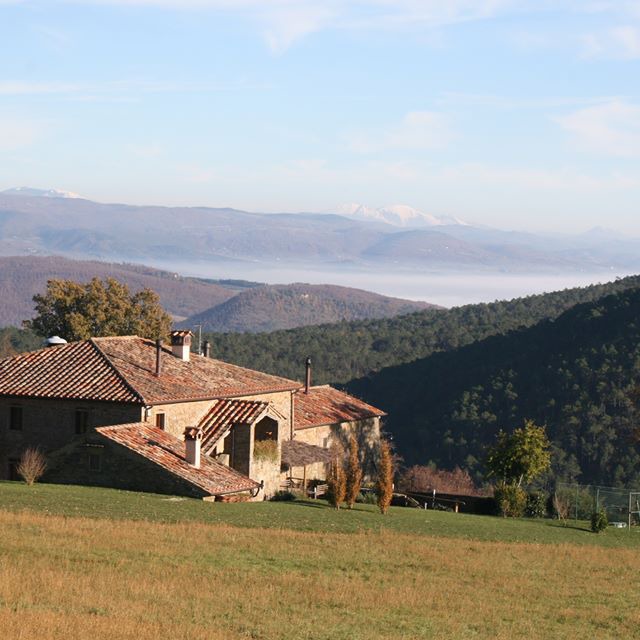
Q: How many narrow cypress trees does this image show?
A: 3